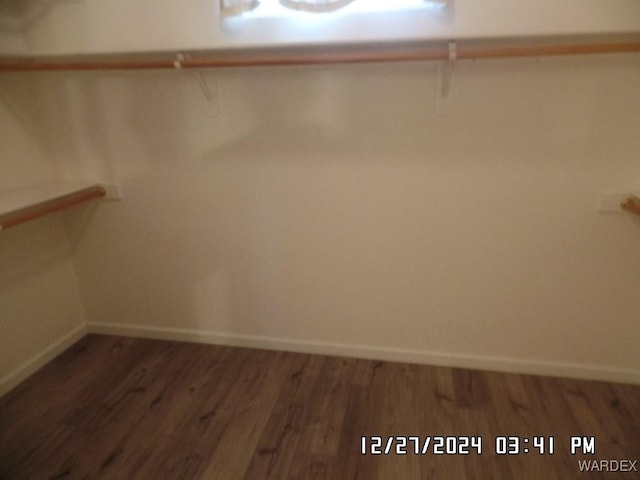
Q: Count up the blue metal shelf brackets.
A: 0